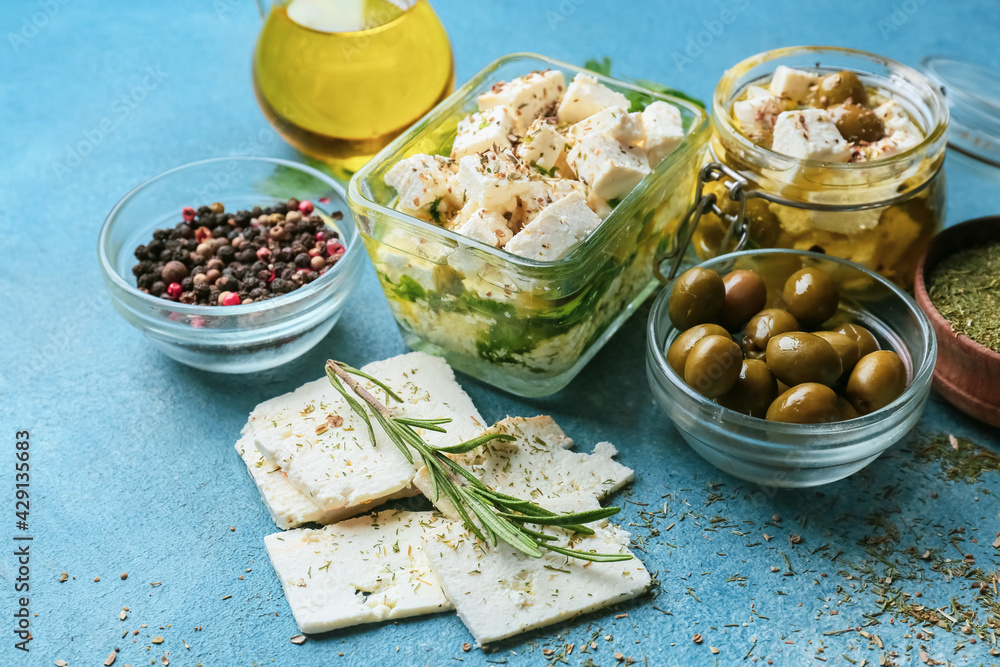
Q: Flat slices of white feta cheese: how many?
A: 5